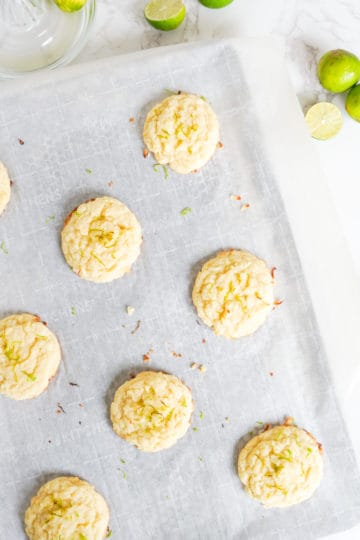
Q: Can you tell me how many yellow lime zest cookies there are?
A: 8